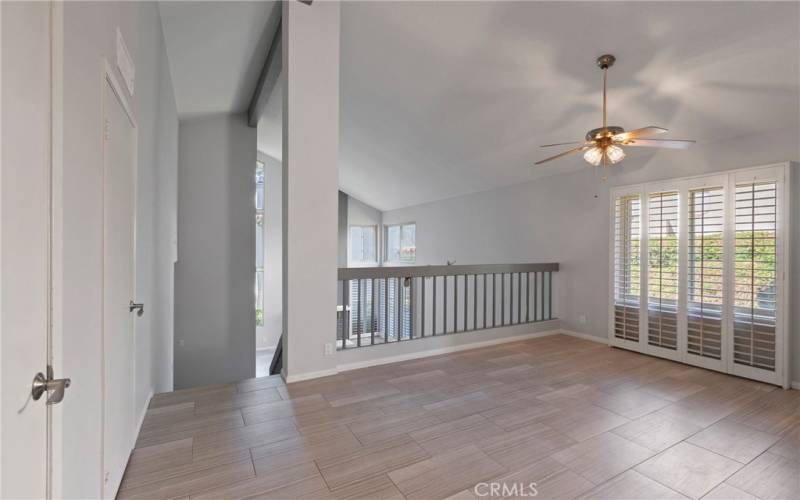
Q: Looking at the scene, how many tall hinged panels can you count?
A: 4